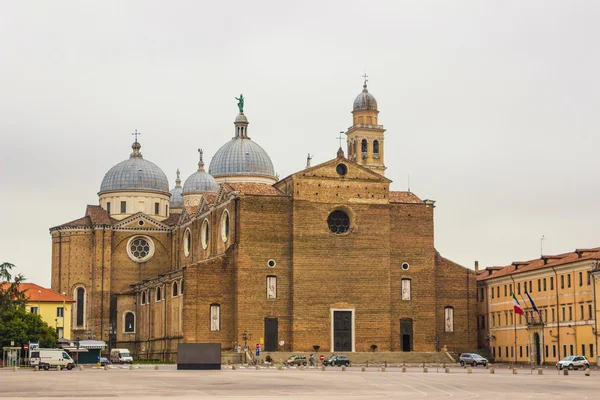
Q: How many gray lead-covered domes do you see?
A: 5